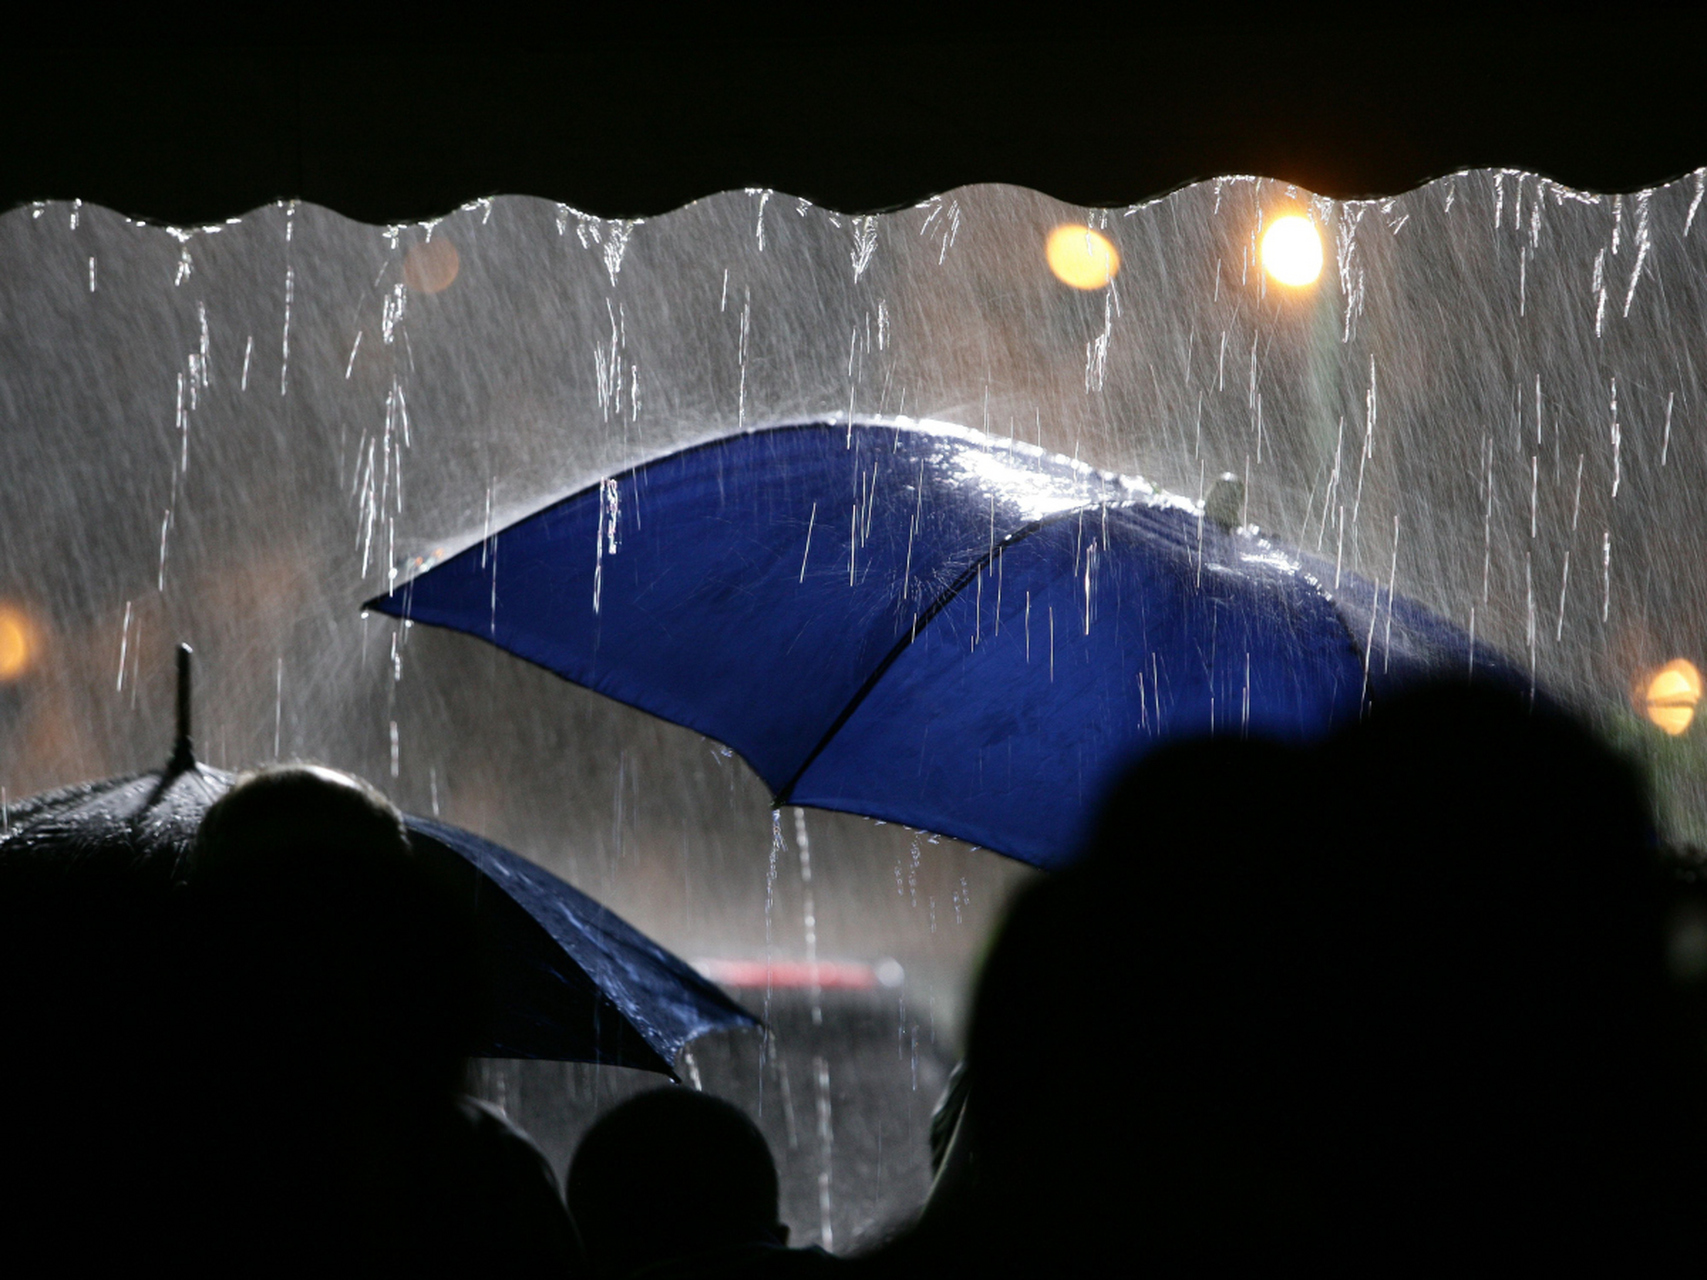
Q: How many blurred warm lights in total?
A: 5